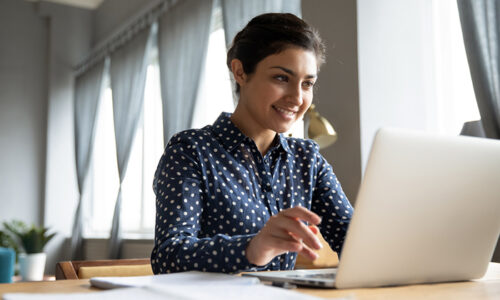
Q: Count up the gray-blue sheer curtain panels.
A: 5